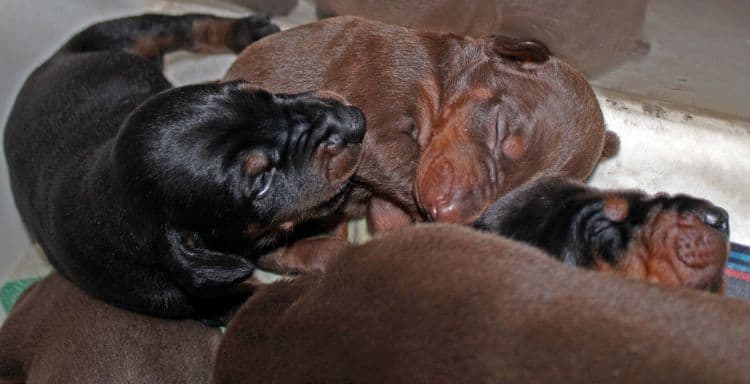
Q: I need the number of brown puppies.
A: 3